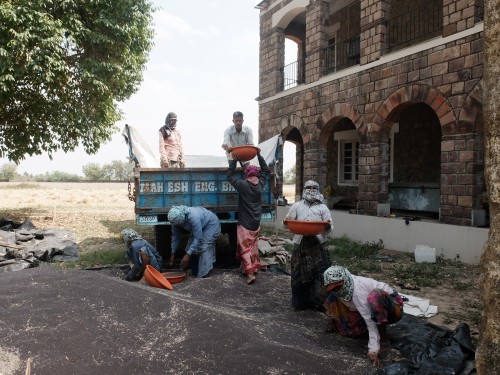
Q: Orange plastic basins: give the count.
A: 4